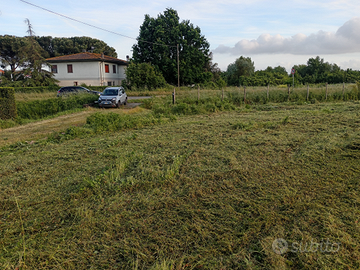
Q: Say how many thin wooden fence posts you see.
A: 9